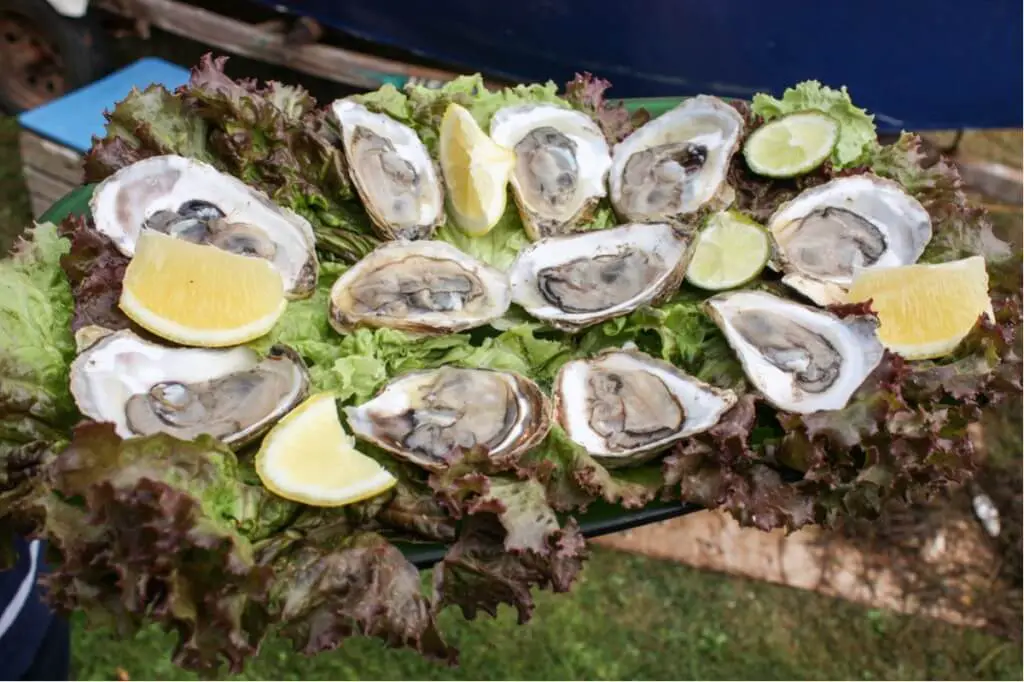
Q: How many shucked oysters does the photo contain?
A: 11